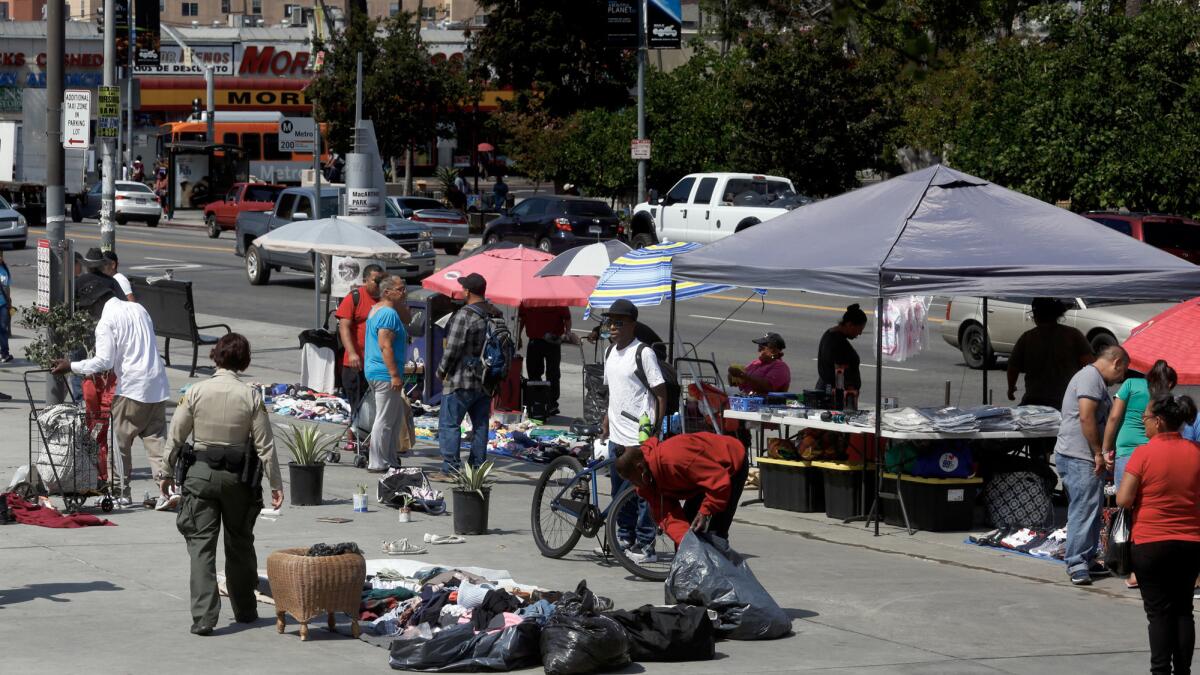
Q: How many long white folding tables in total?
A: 2